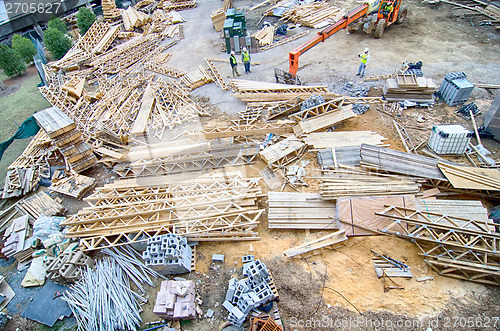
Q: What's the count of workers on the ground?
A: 3